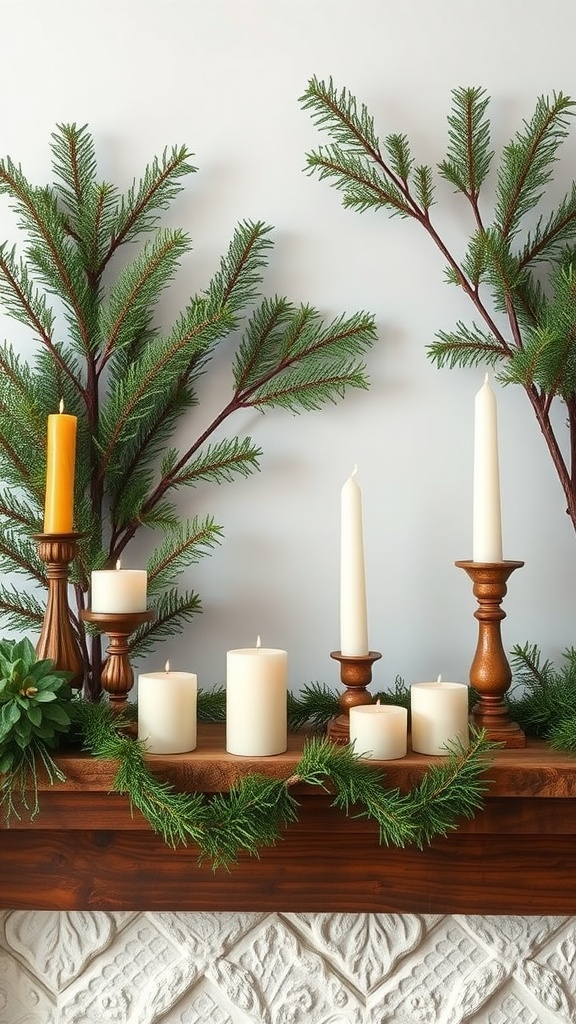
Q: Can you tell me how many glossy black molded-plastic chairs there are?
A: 0